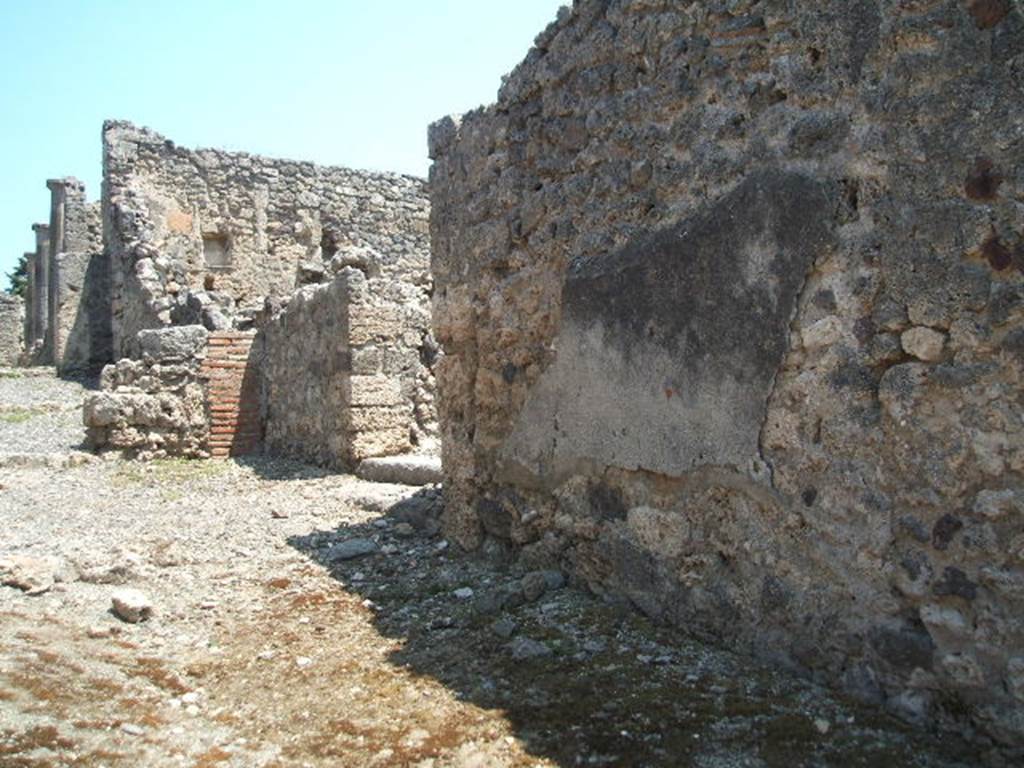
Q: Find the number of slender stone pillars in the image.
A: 3